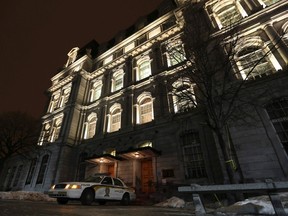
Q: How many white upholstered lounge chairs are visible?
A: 0